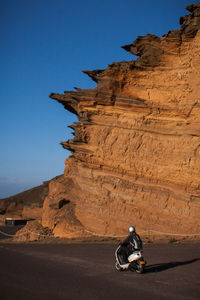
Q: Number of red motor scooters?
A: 0